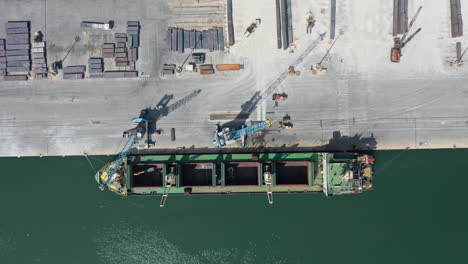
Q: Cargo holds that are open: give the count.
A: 4